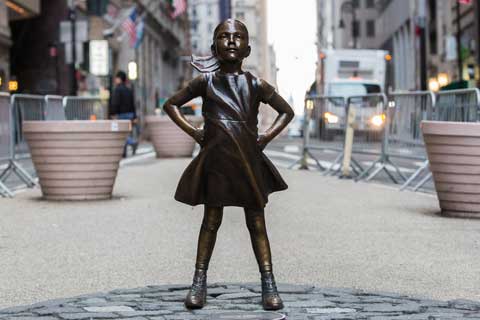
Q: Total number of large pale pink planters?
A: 3